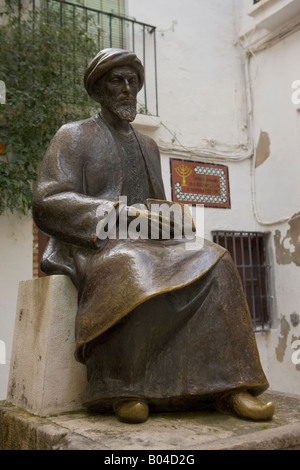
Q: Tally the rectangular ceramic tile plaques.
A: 1